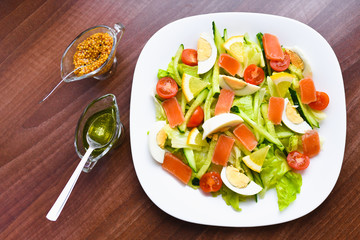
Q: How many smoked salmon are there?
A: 10